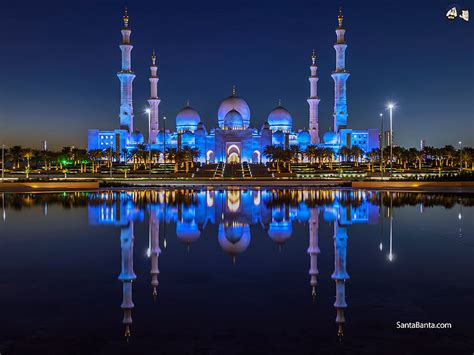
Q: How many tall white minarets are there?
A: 4